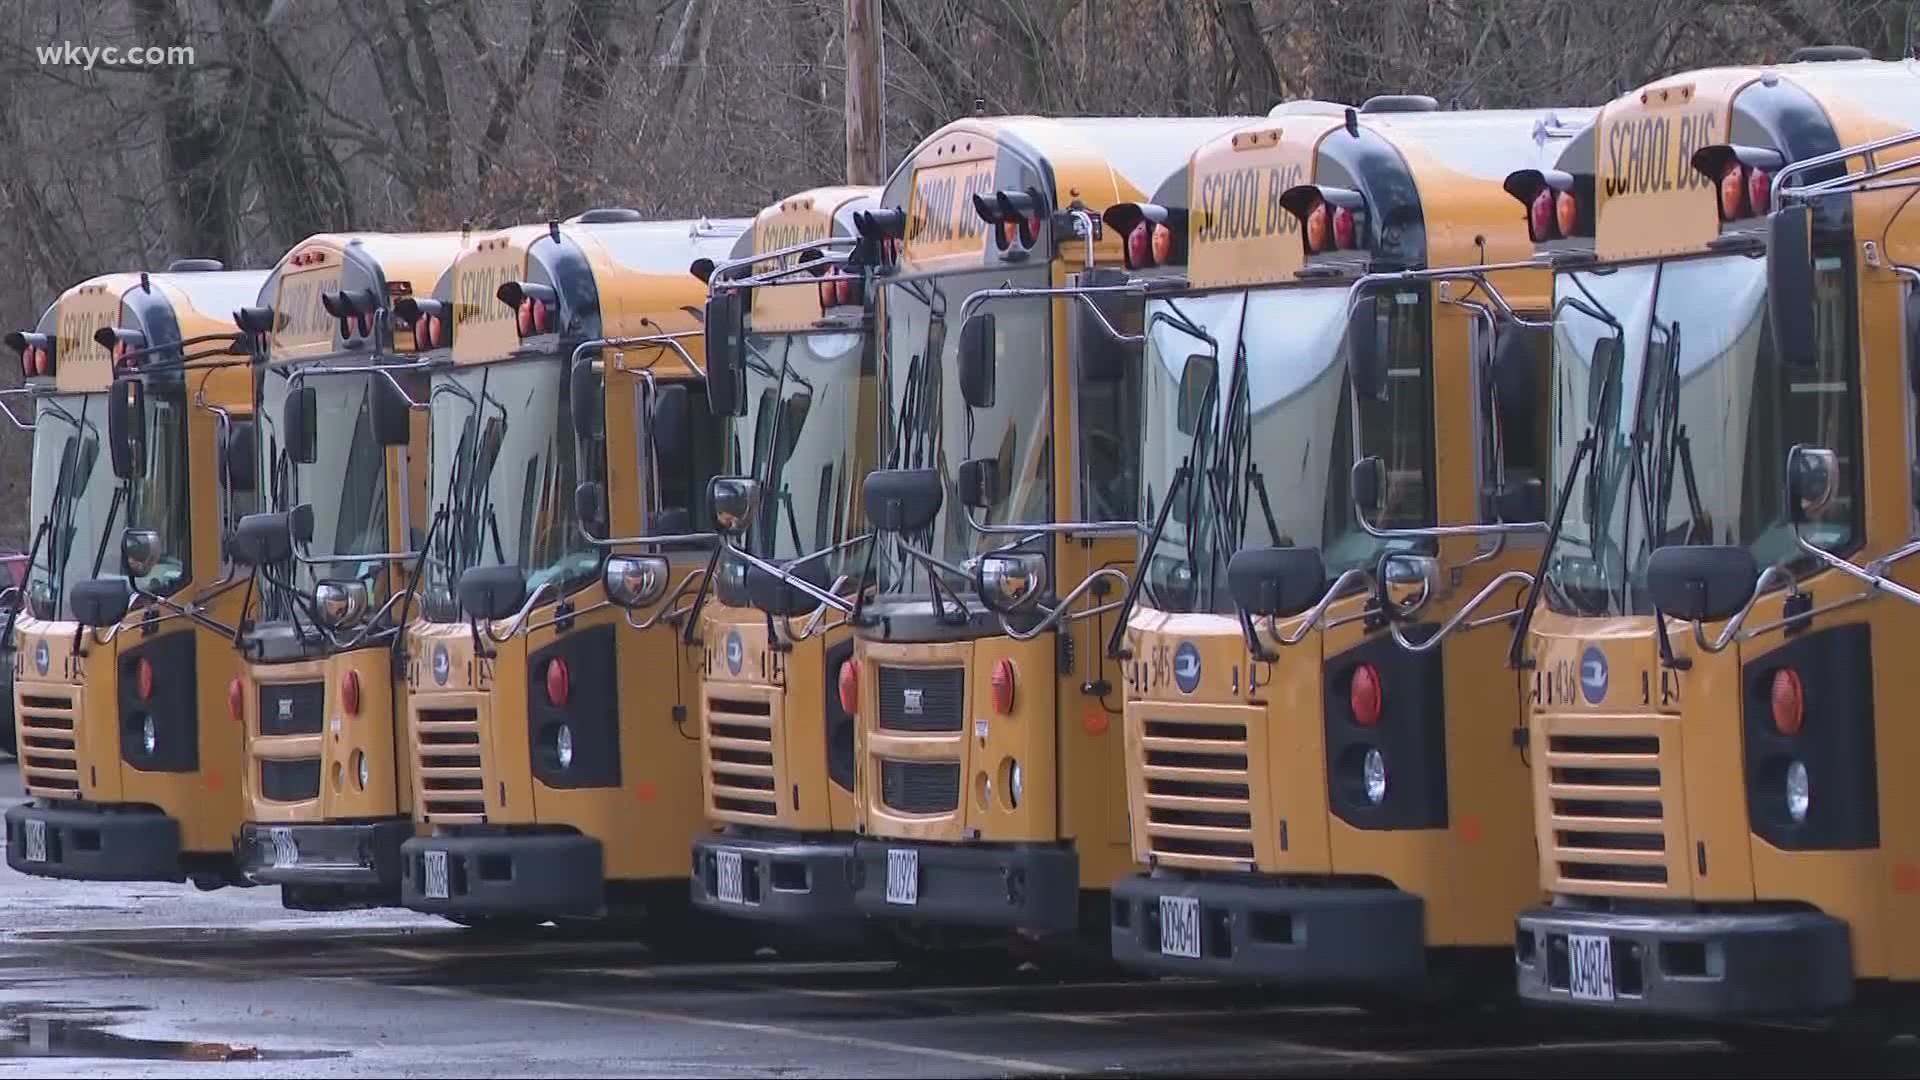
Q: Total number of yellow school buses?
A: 7